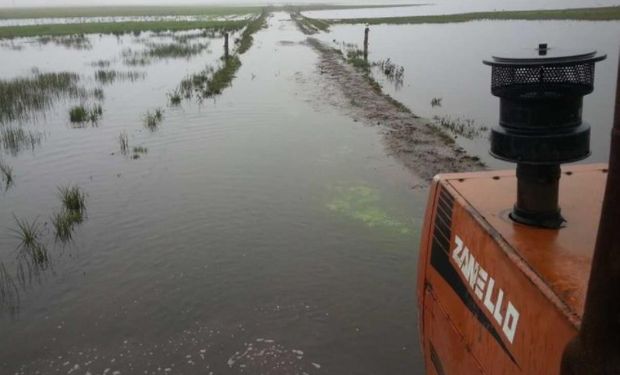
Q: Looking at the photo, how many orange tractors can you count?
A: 1